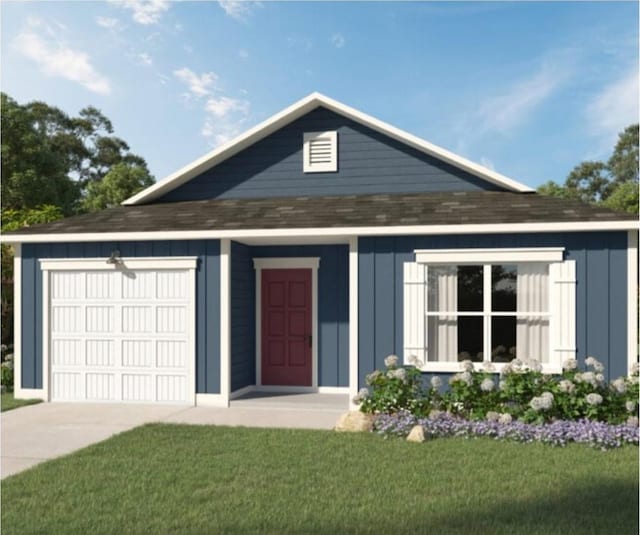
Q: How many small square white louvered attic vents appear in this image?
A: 1